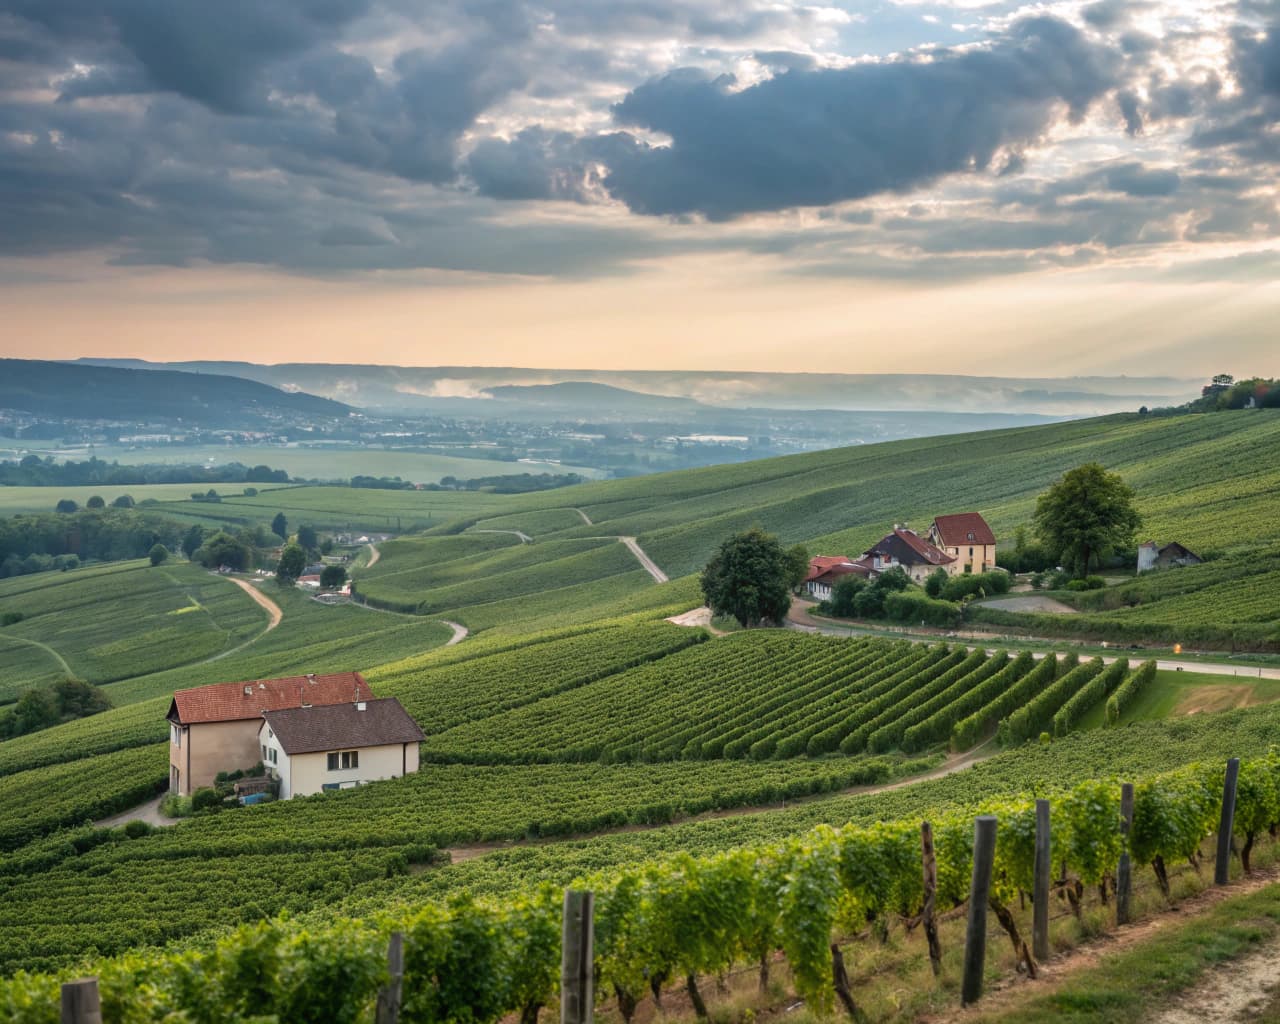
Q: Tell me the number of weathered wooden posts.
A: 8